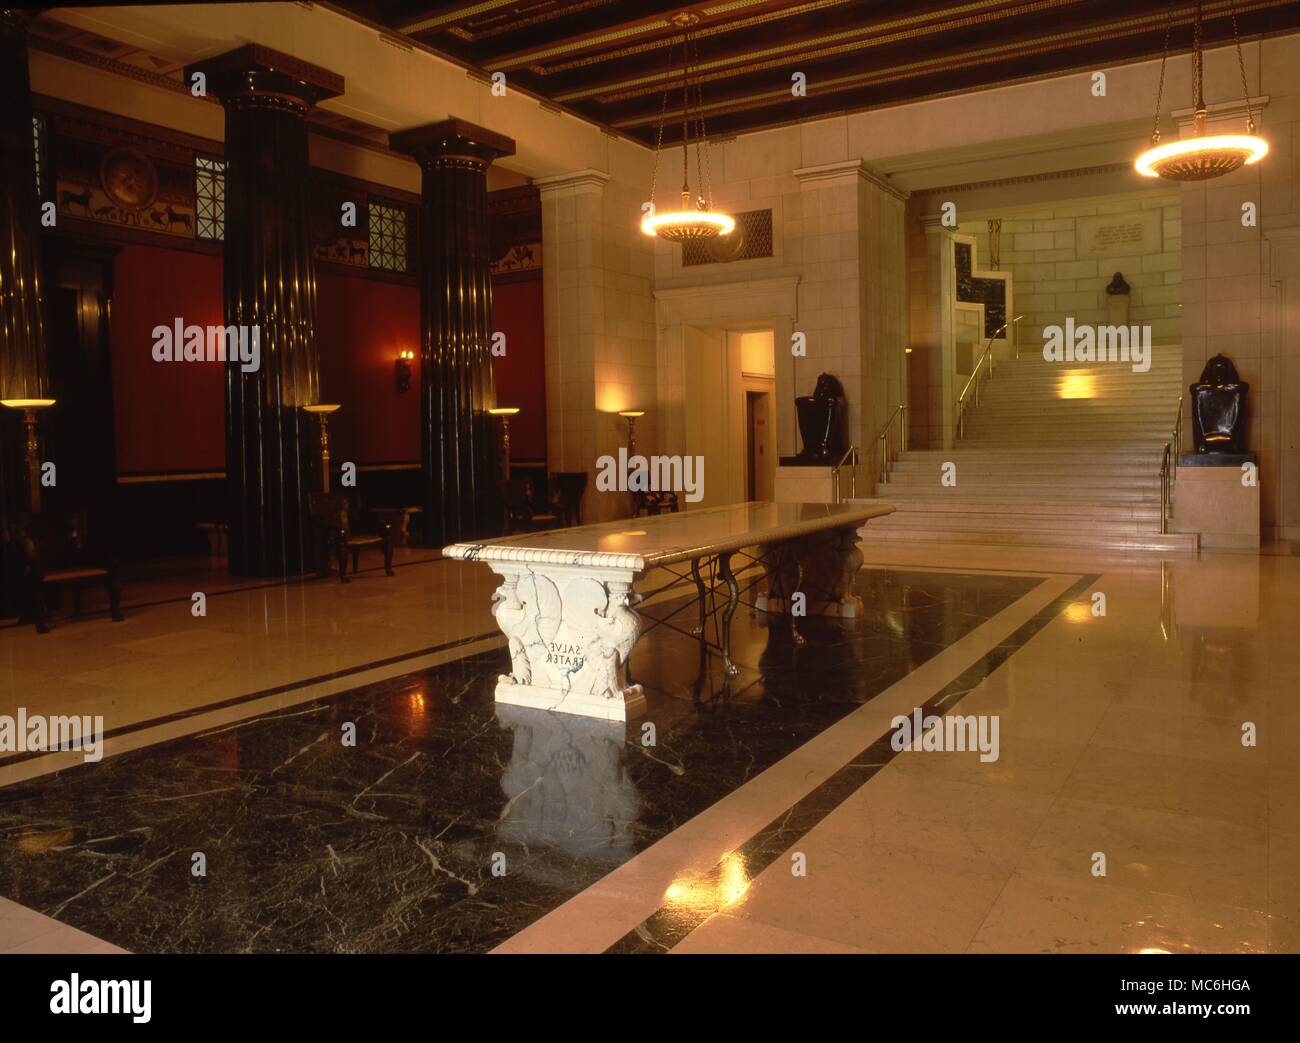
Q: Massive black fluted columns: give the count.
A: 3